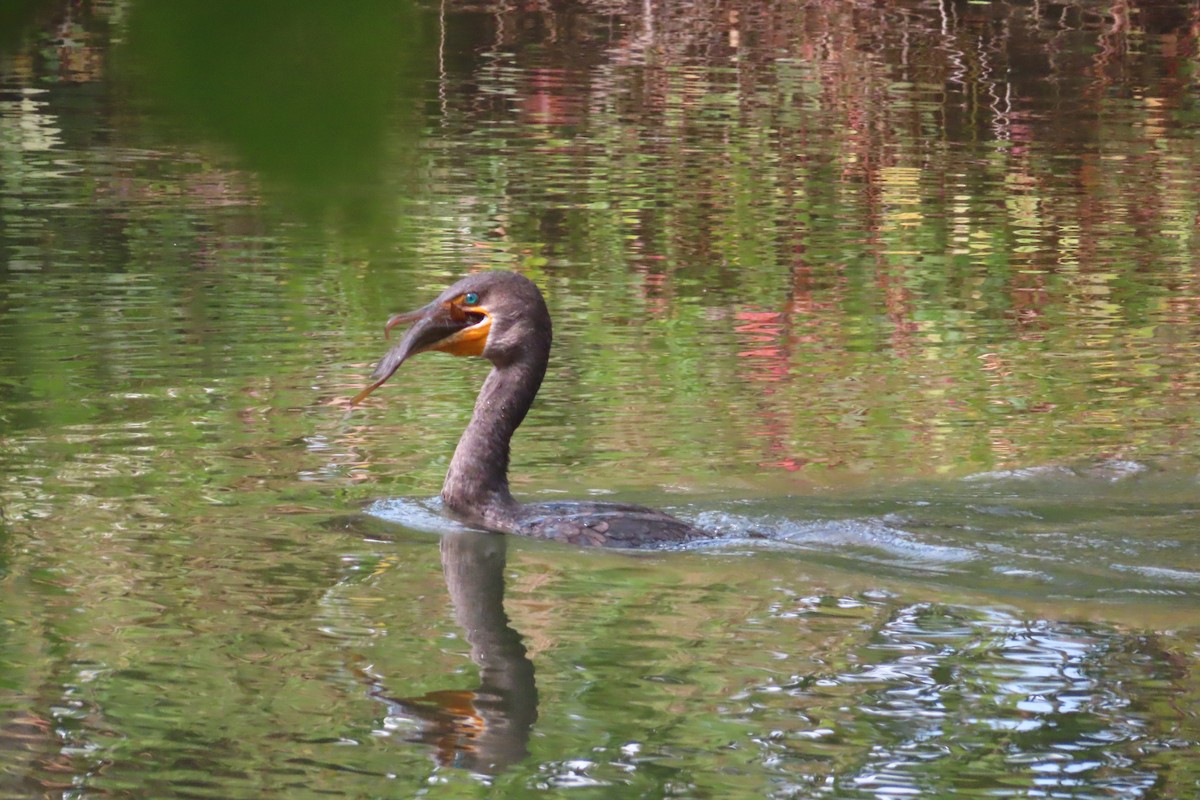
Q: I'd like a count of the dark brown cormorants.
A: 1